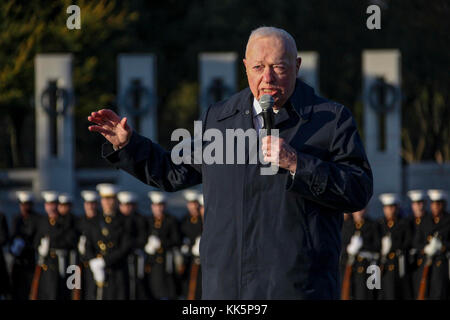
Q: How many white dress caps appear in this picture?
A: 12